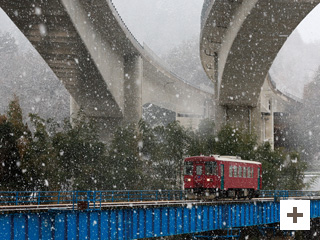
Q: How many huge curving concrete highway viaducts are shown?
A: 2